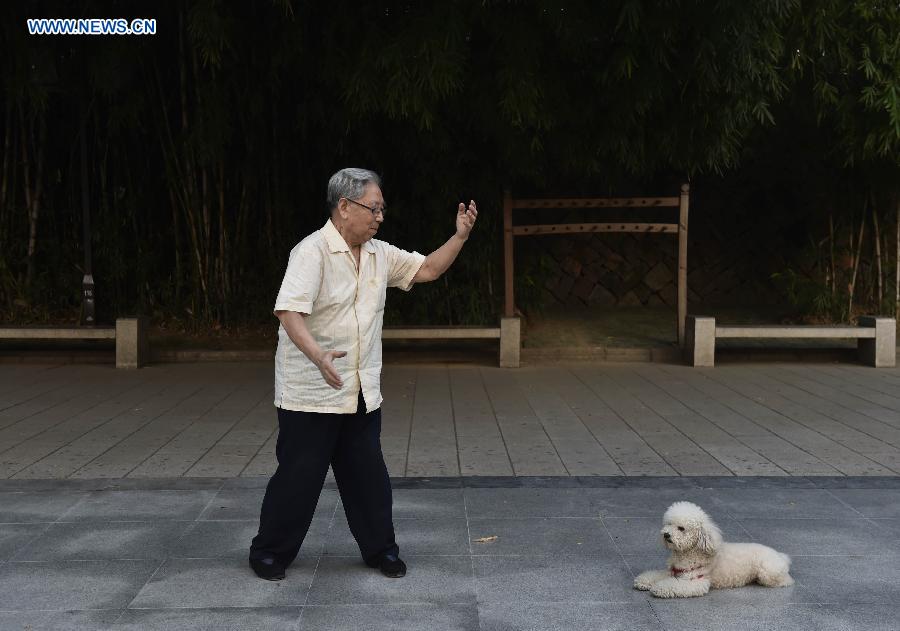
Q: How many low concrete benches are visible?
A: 3